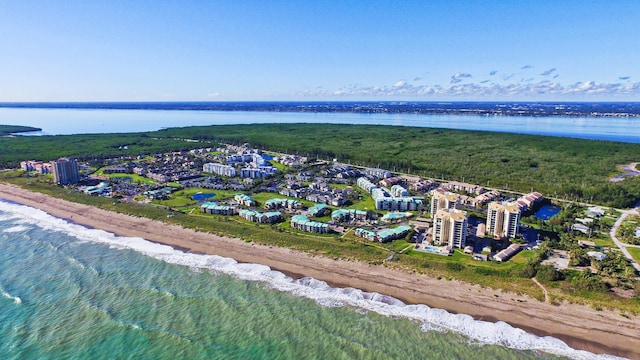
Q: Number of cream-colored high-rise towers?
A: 3